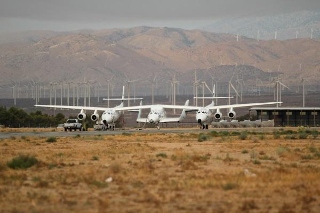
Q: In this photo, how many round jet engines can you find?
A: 4